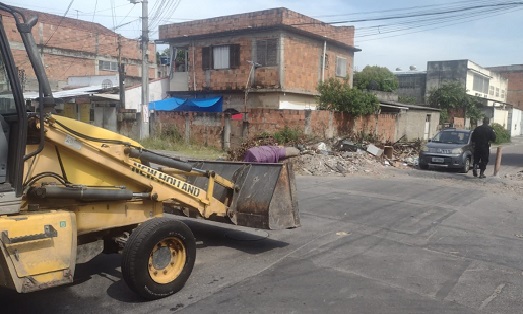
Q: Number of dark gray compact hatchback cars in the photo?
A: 1